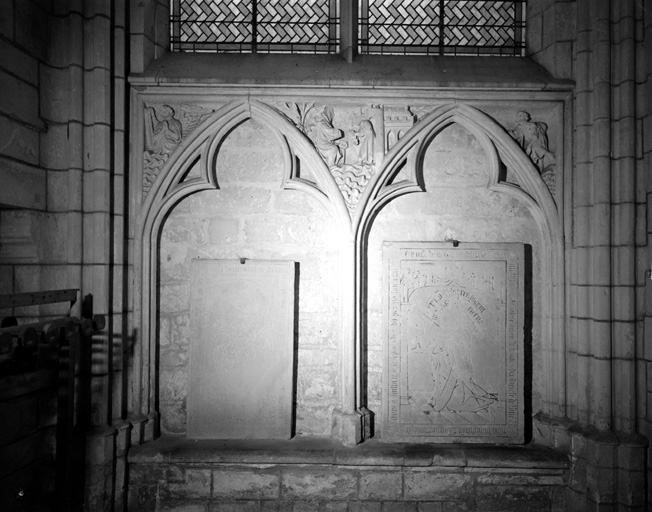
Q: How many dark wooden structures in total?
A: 1